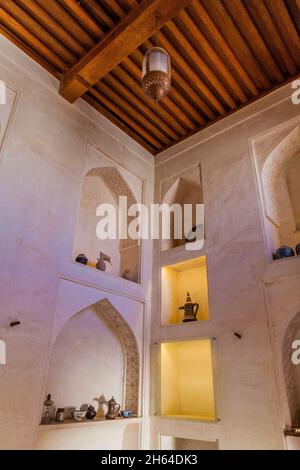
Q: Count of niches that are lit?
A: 2